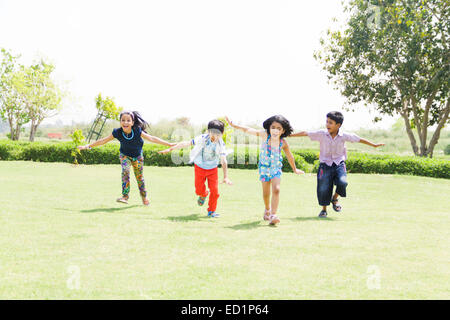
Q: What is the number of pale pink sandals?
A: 2